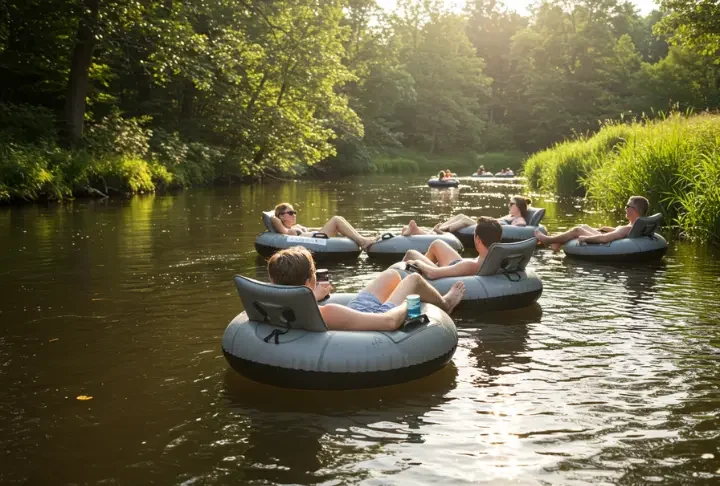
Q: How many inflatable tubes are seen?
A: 9